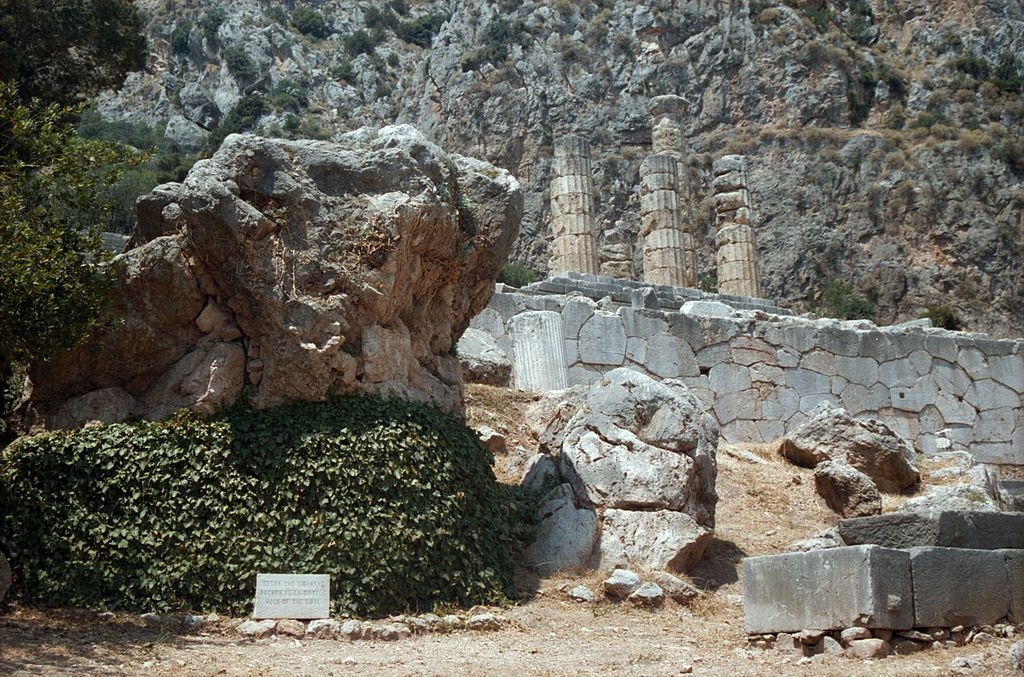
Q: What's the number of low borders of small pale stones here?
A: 1